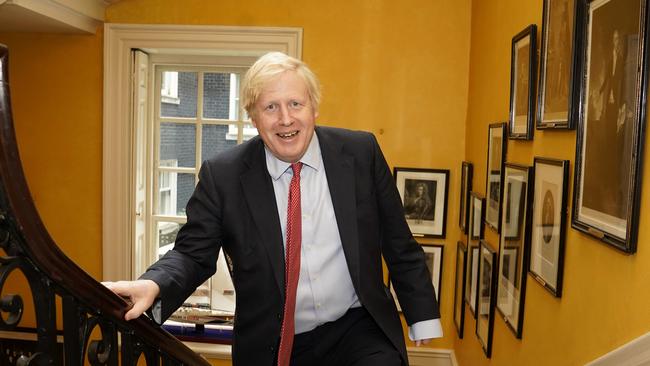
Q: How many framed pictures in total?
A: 12